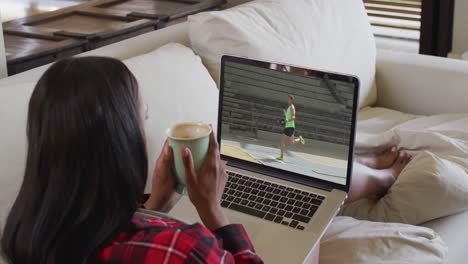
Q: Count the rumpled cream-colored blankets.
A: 1